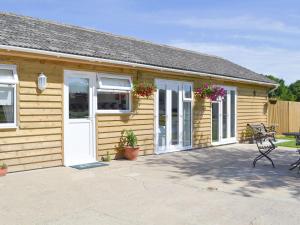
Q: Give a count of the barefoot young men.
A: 0